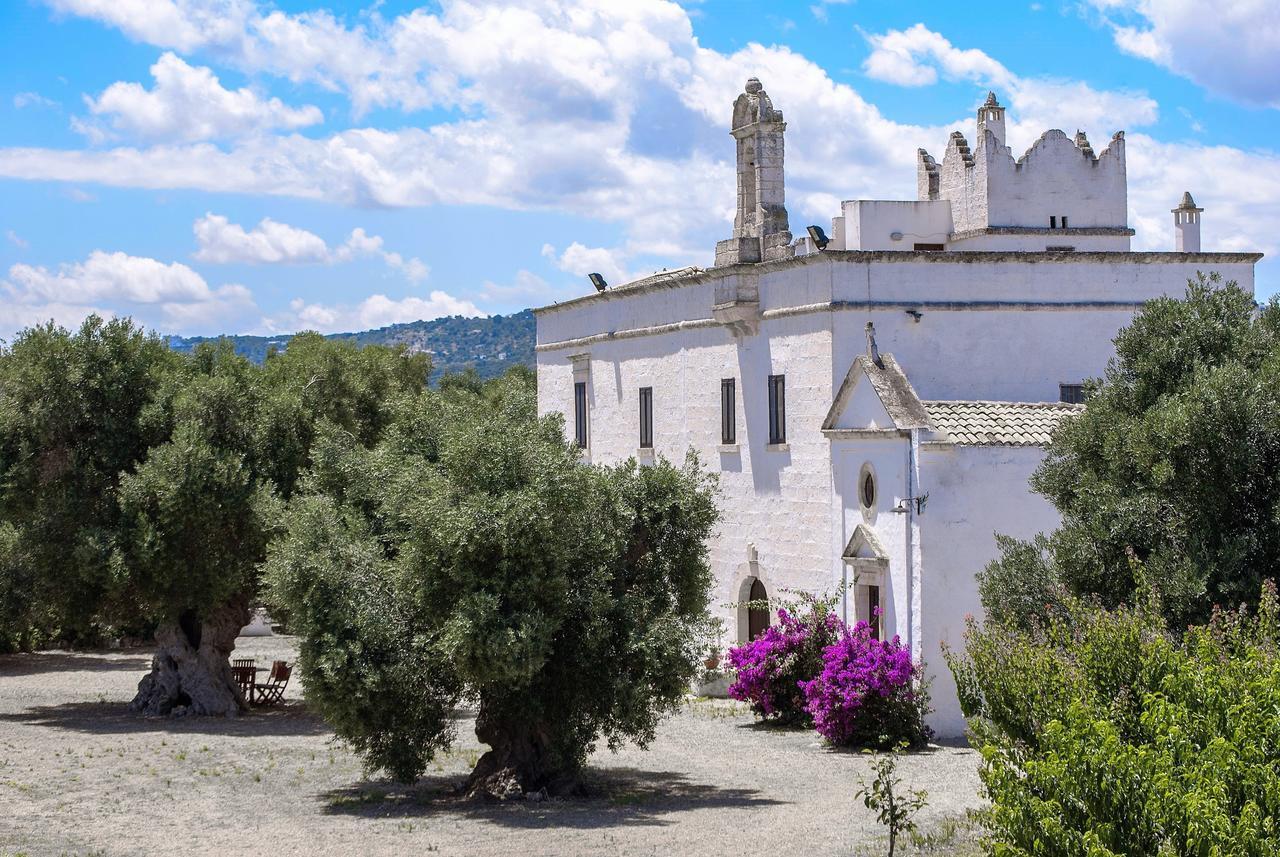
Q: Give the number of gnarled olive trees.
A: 2